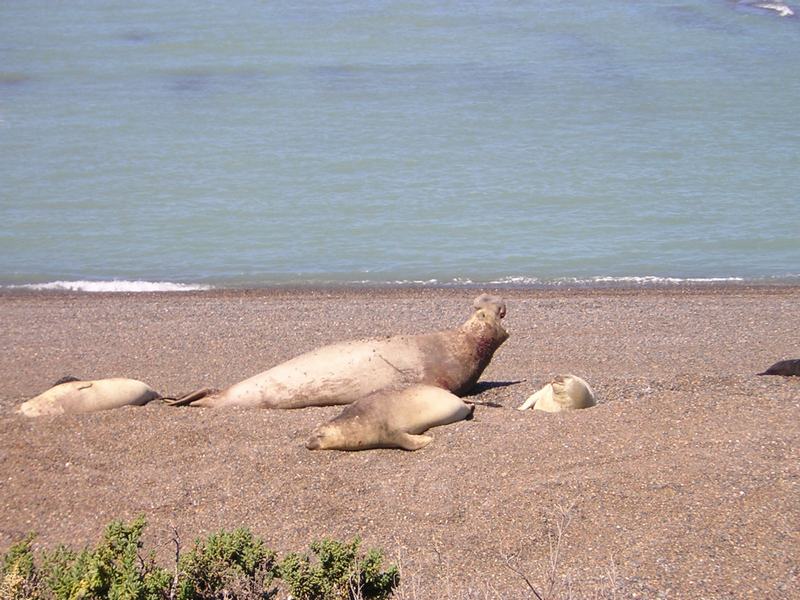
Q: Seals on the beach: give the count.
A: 5